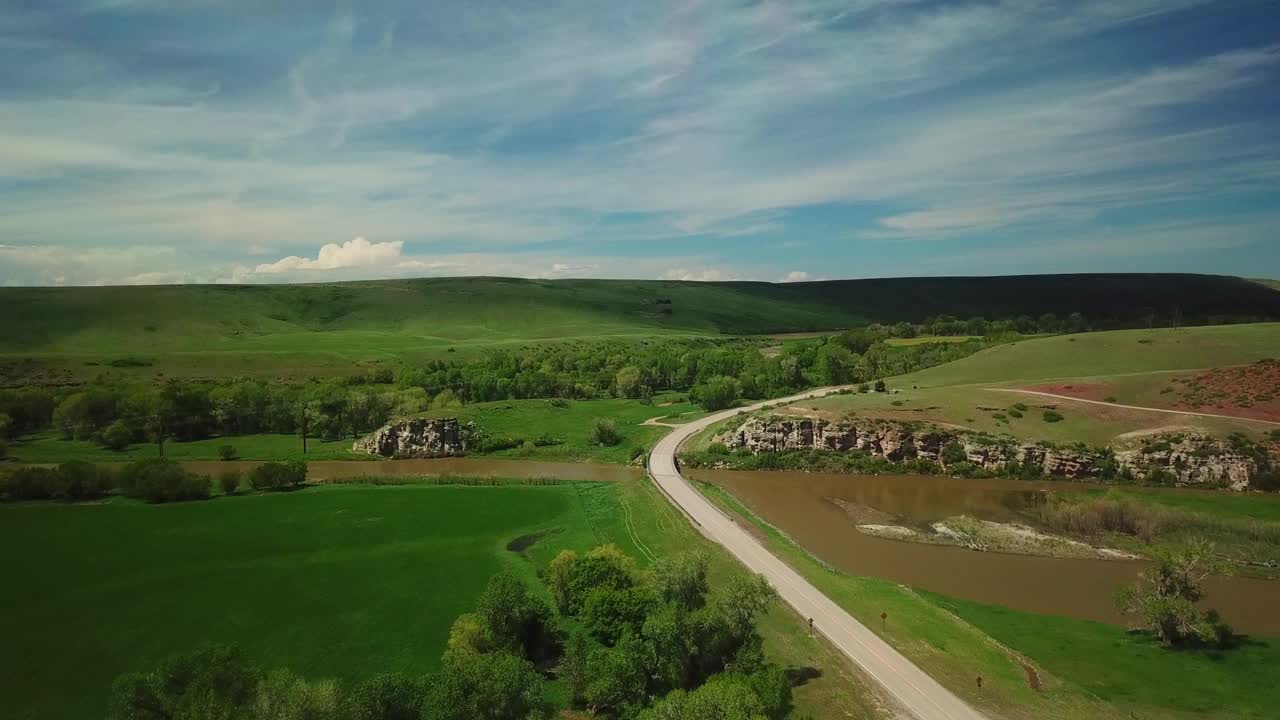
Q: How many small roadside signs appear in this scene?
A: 3